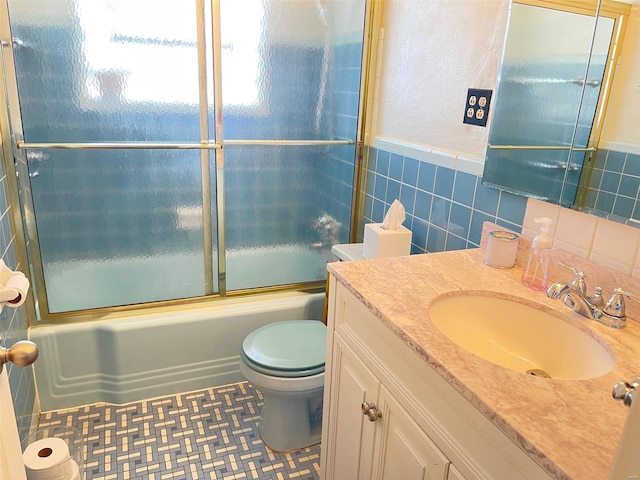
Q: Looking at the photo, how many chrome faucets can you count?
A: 1